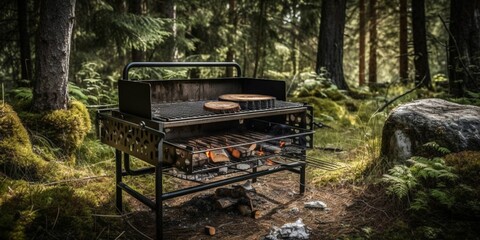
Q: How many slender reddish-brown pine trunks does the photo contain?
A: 3